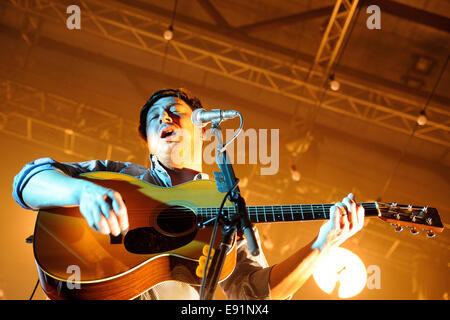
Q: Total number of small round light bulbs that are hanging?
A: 4